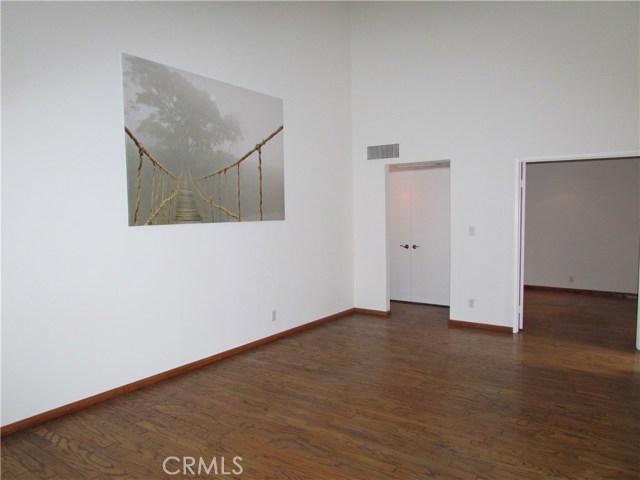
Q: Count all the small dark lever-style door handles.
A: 2